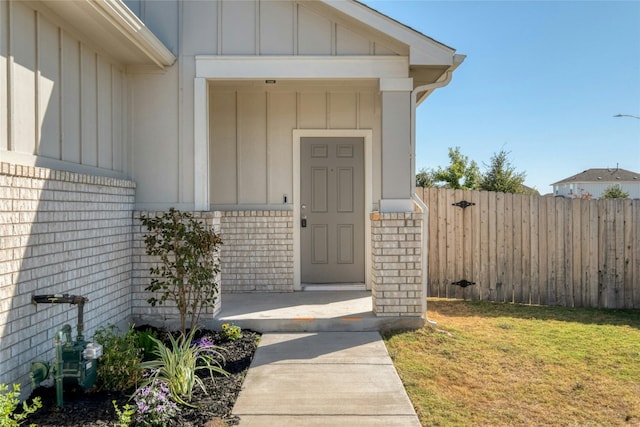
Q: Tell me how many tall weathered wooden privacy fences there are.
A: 1